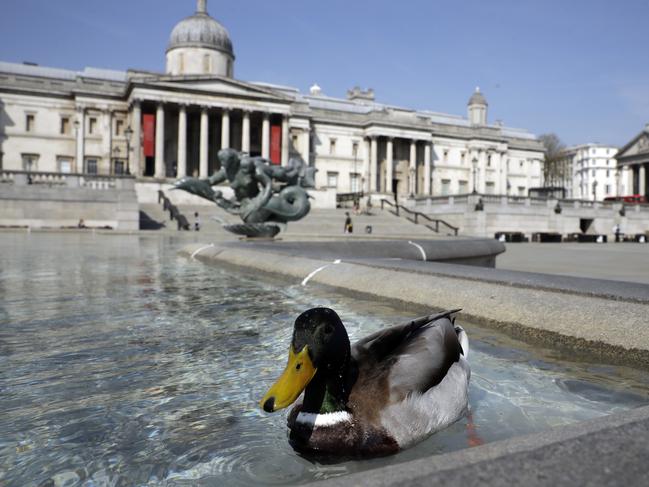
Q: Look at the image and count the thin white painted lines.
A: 3